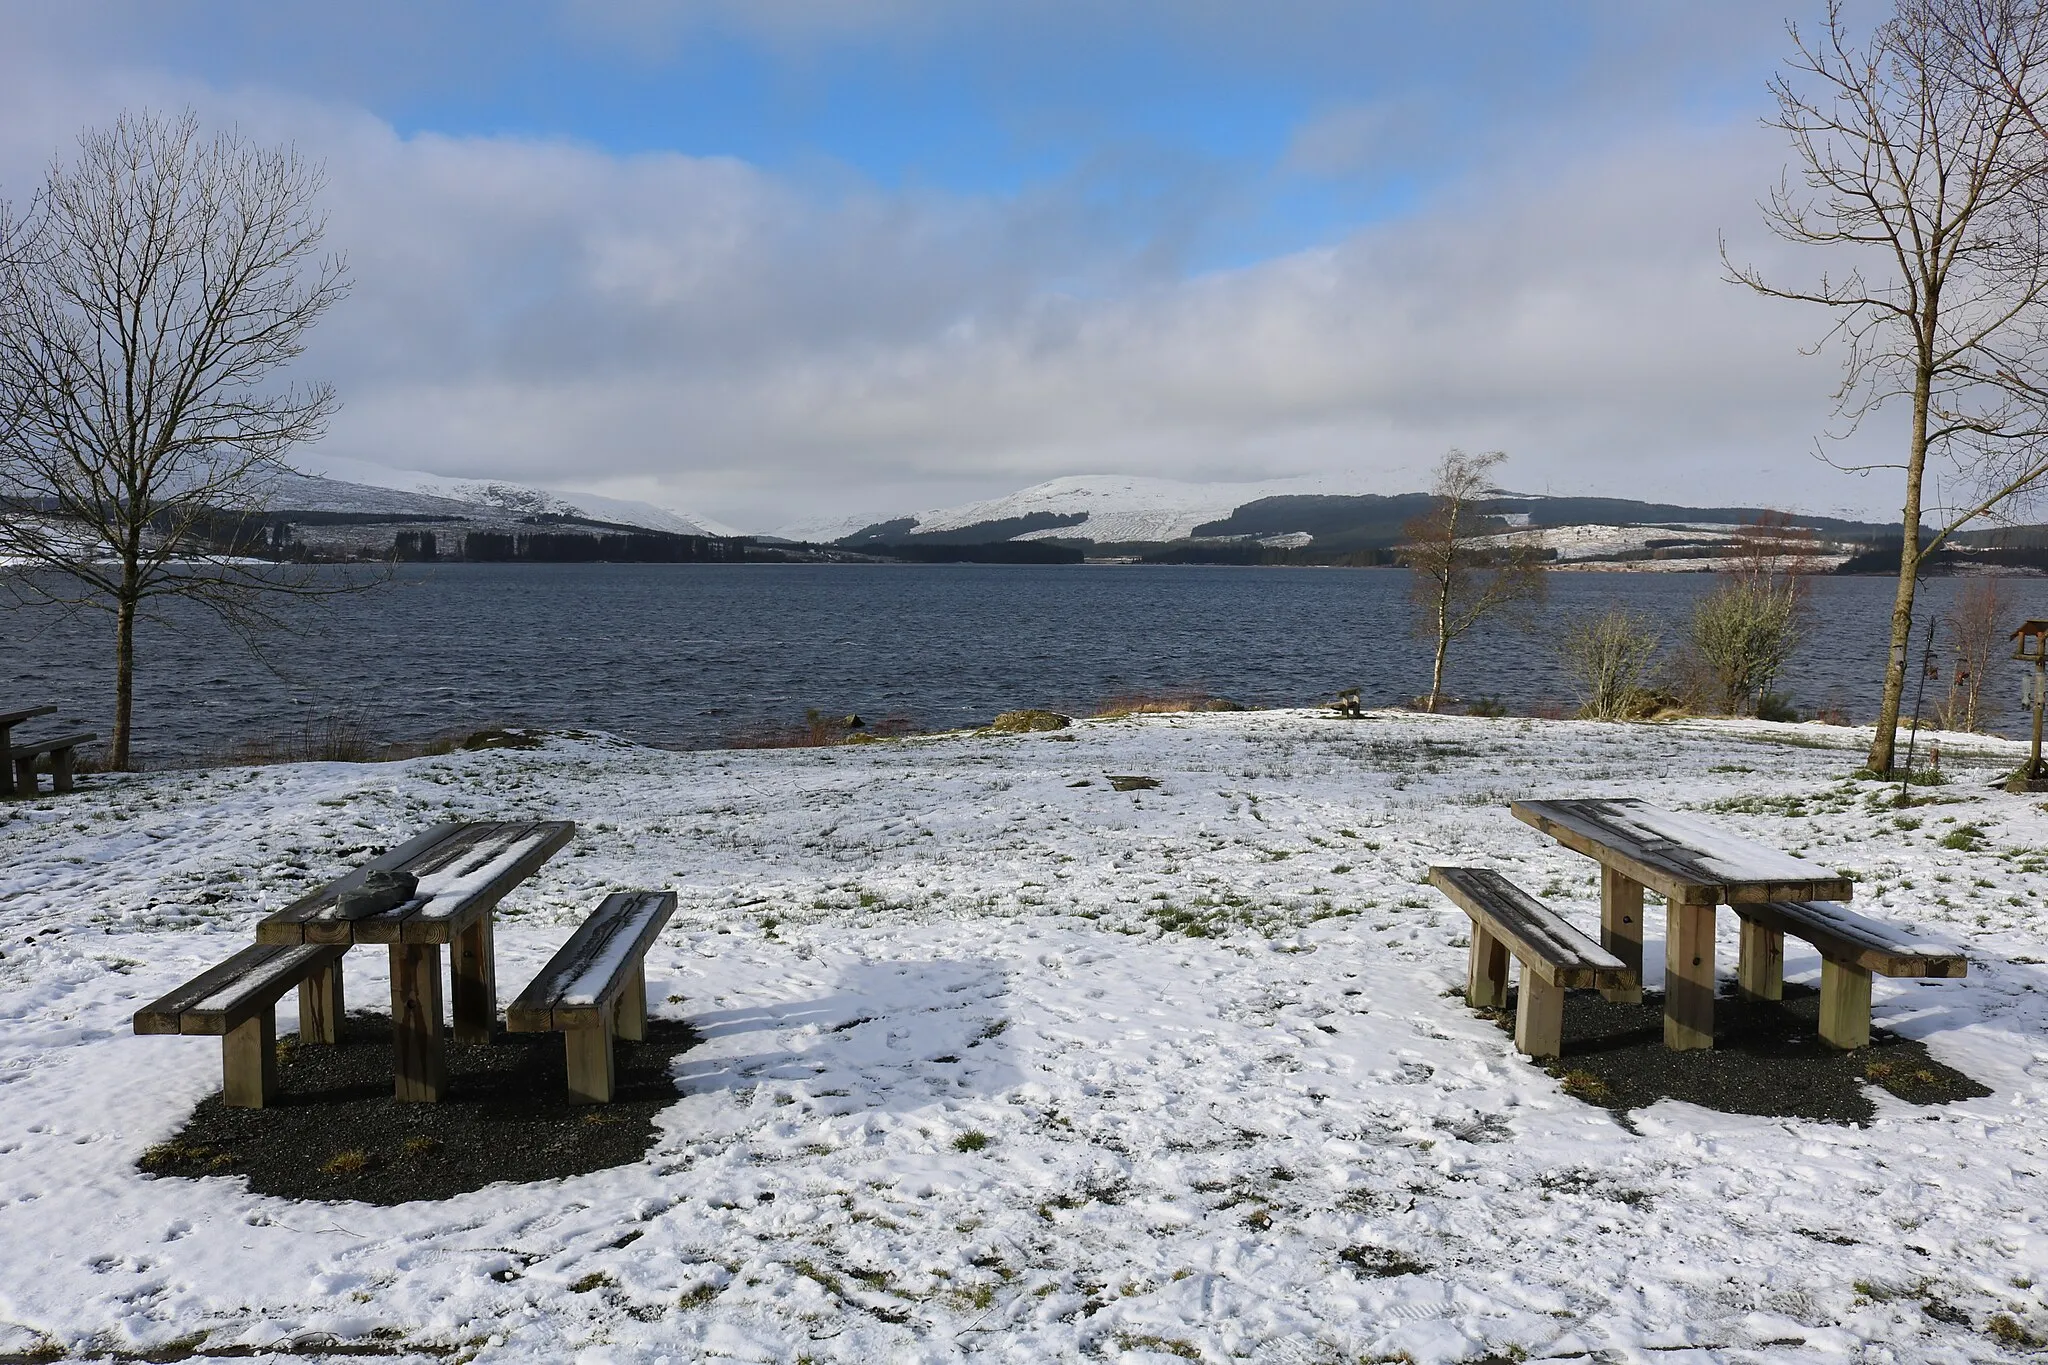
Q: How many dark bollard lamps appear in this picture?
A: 0